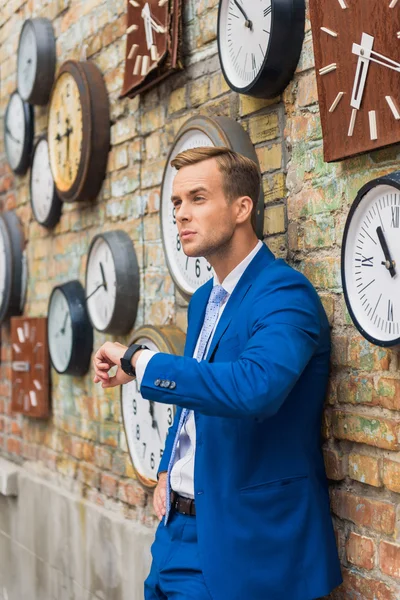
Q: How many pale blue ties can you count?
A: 1